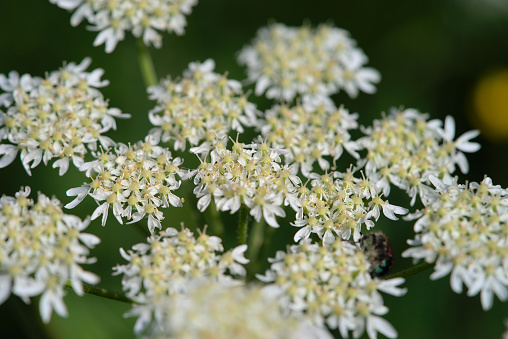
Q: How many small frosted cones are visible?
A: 0